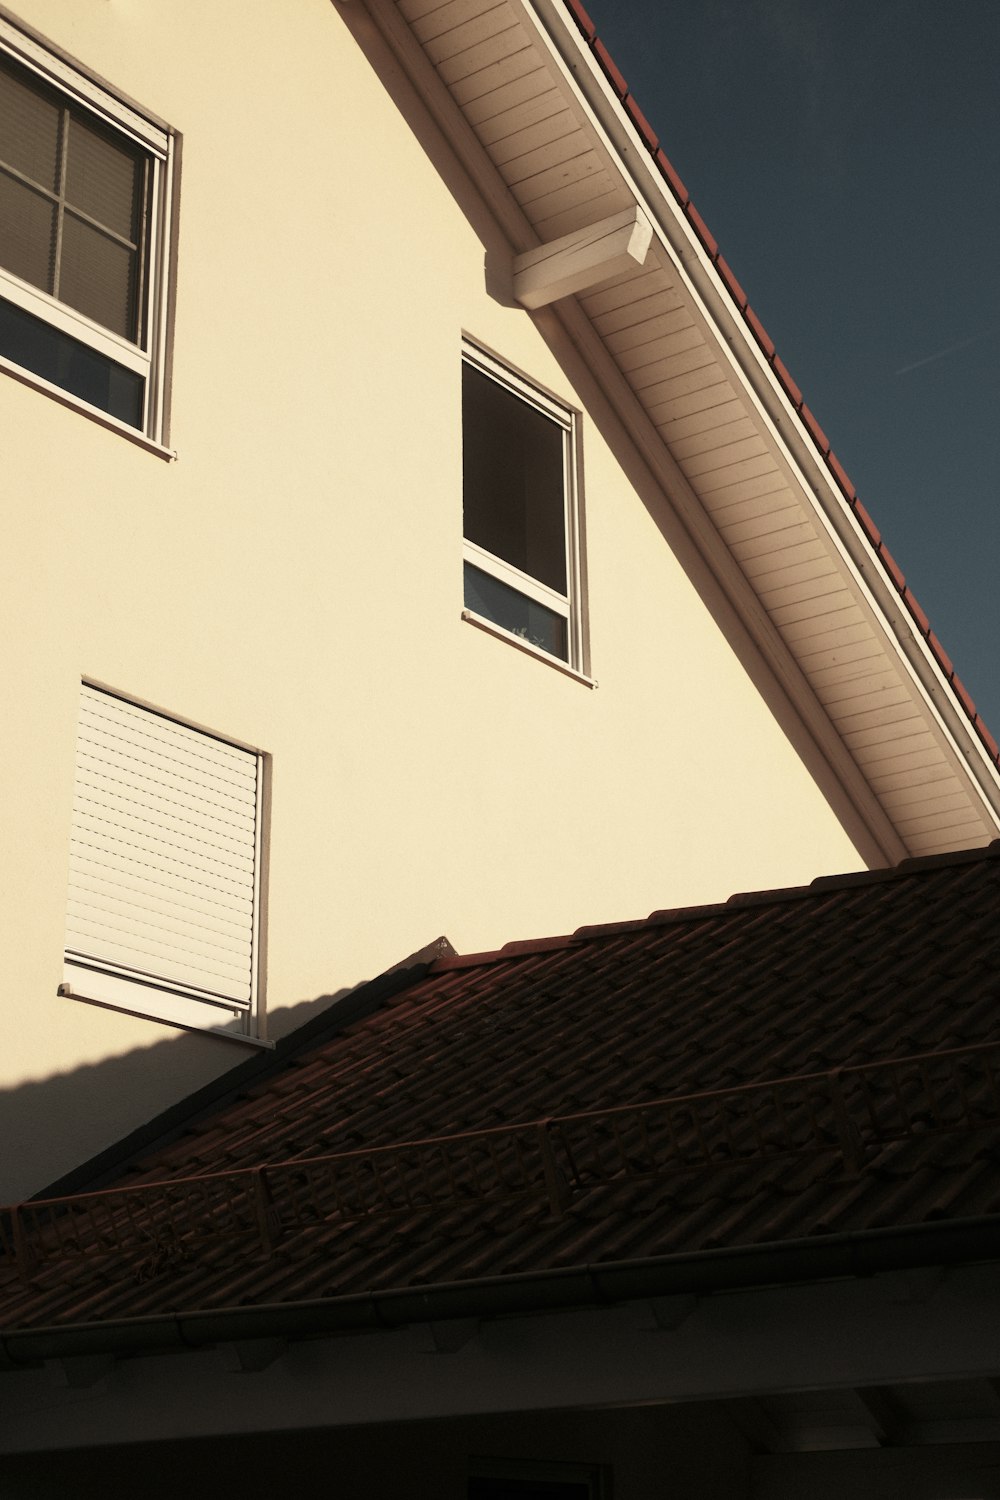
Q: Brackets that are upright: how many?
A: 4